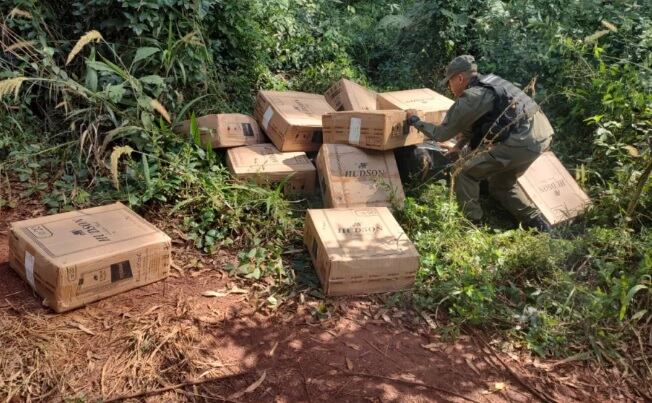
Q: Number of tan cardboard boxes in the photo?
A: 10